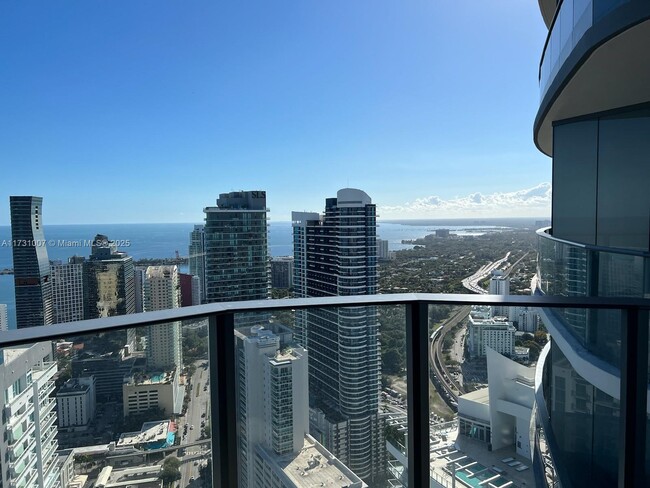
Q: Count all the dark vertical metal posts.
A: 3